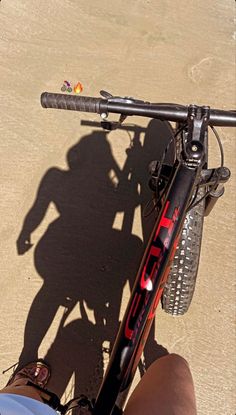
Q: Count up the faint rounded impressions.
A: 1